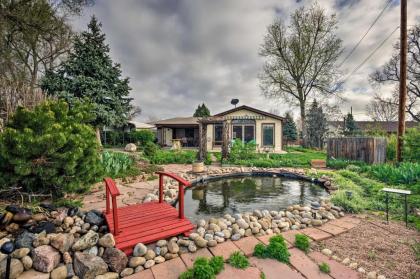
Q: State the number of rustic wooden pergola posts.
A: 2